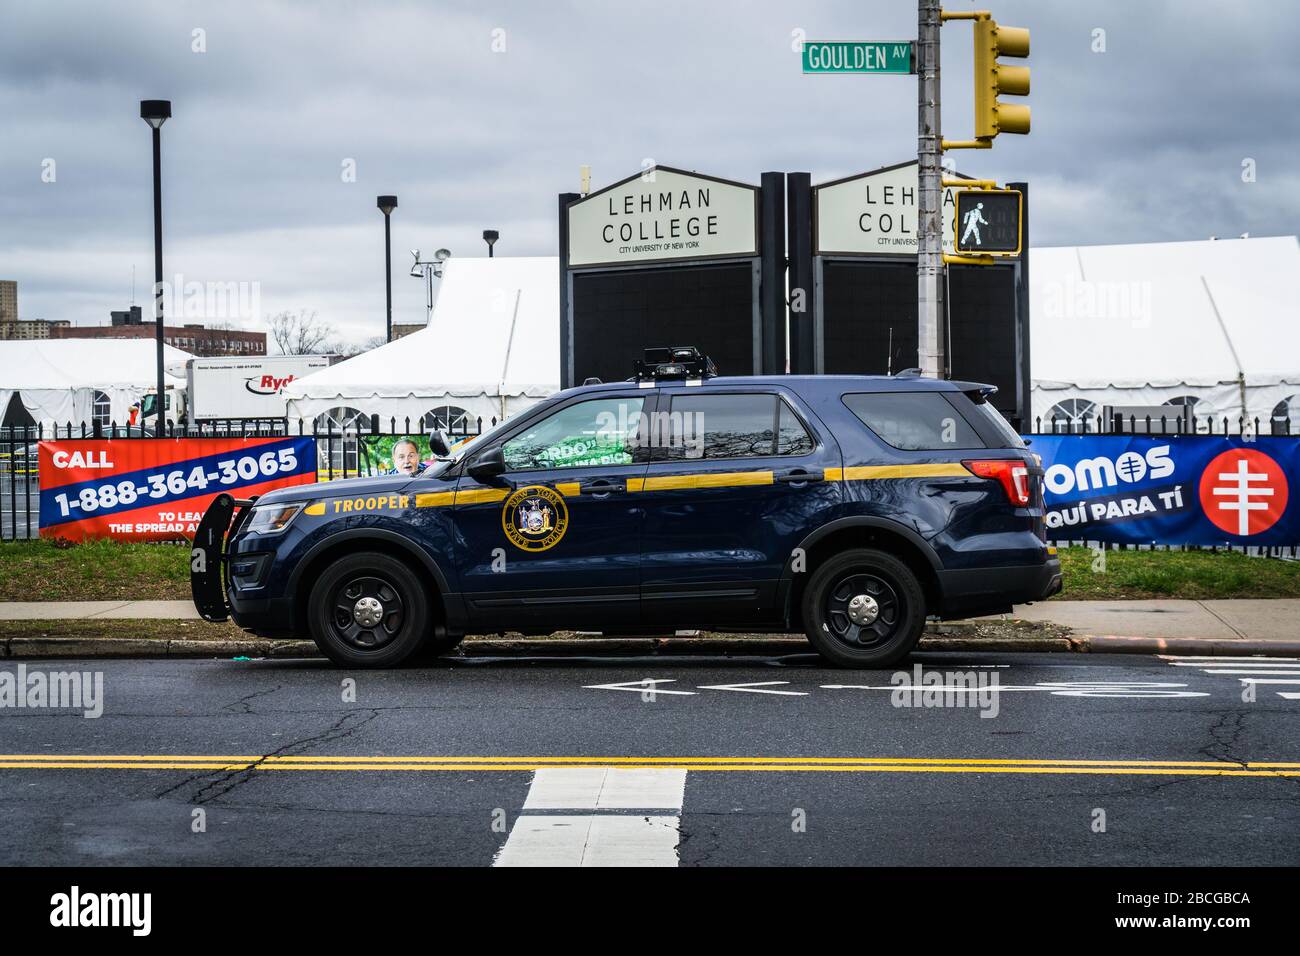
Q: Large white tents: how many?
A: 3